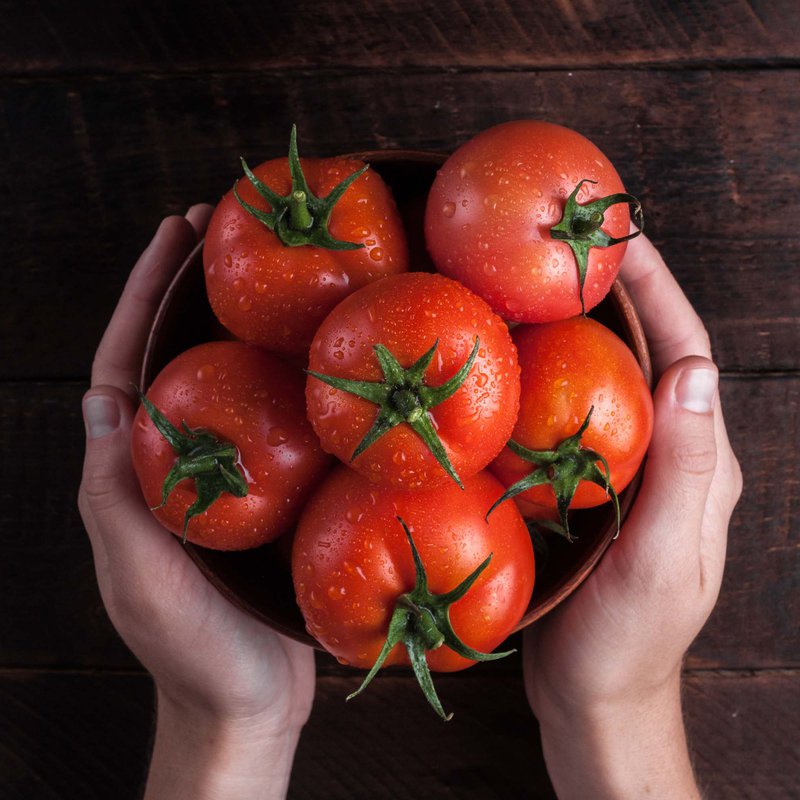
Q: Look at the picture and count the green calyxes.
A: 6